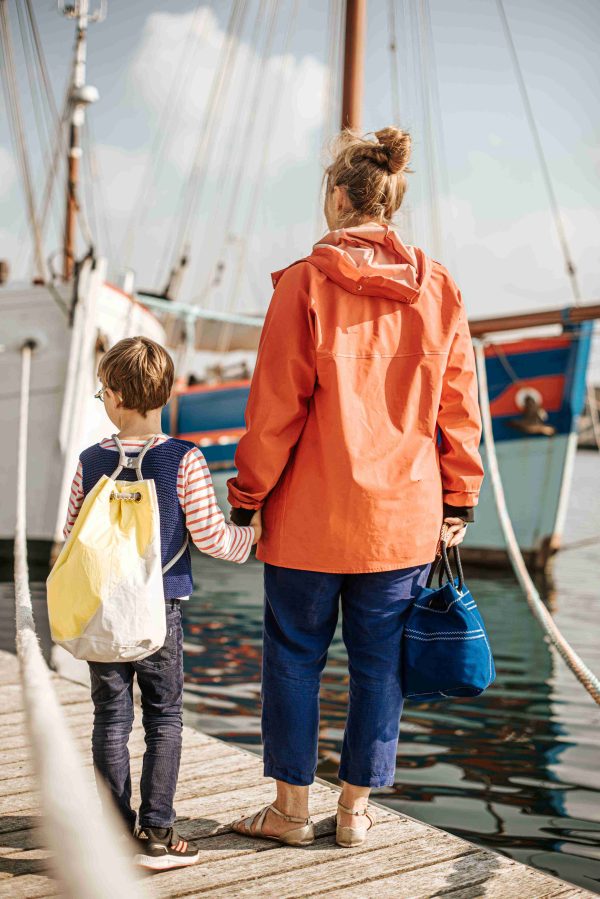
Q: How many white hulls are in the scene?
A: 1